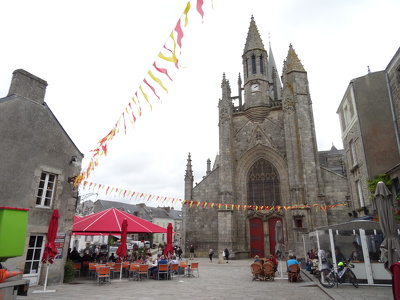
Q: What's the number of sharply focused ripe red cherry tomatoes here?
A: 0